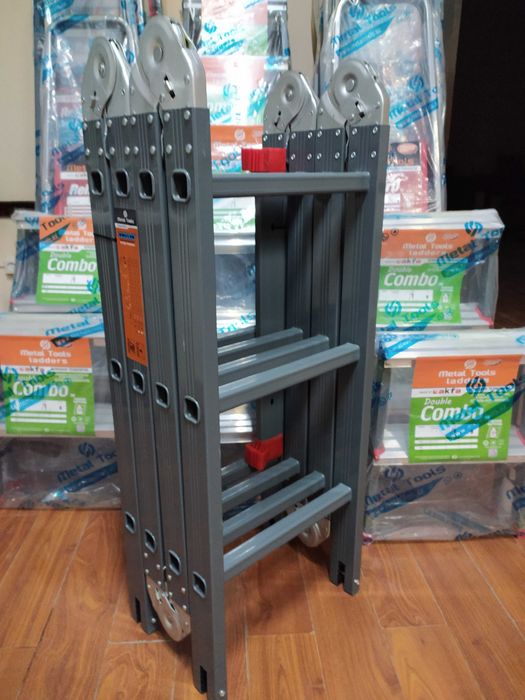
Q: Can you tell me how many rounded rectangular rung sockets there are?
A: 12